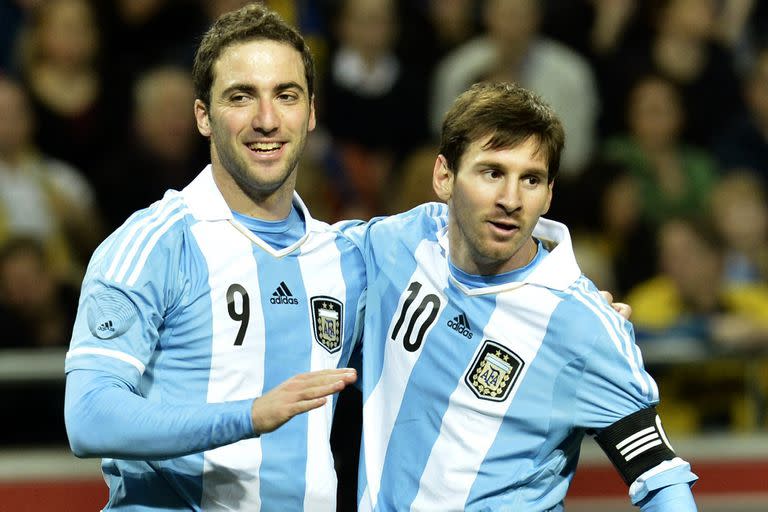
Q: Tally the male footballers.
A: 2